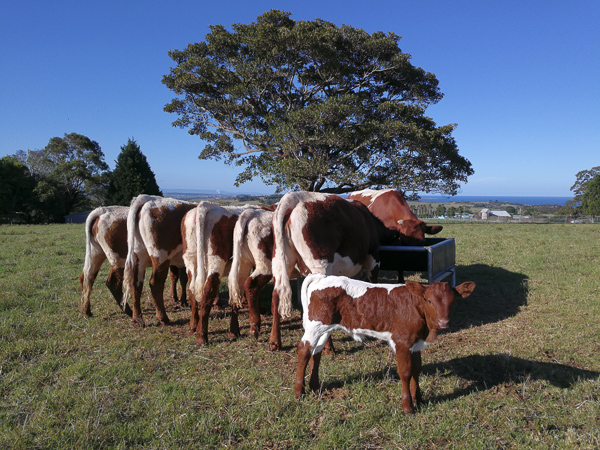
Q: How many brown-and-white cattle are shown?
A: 7